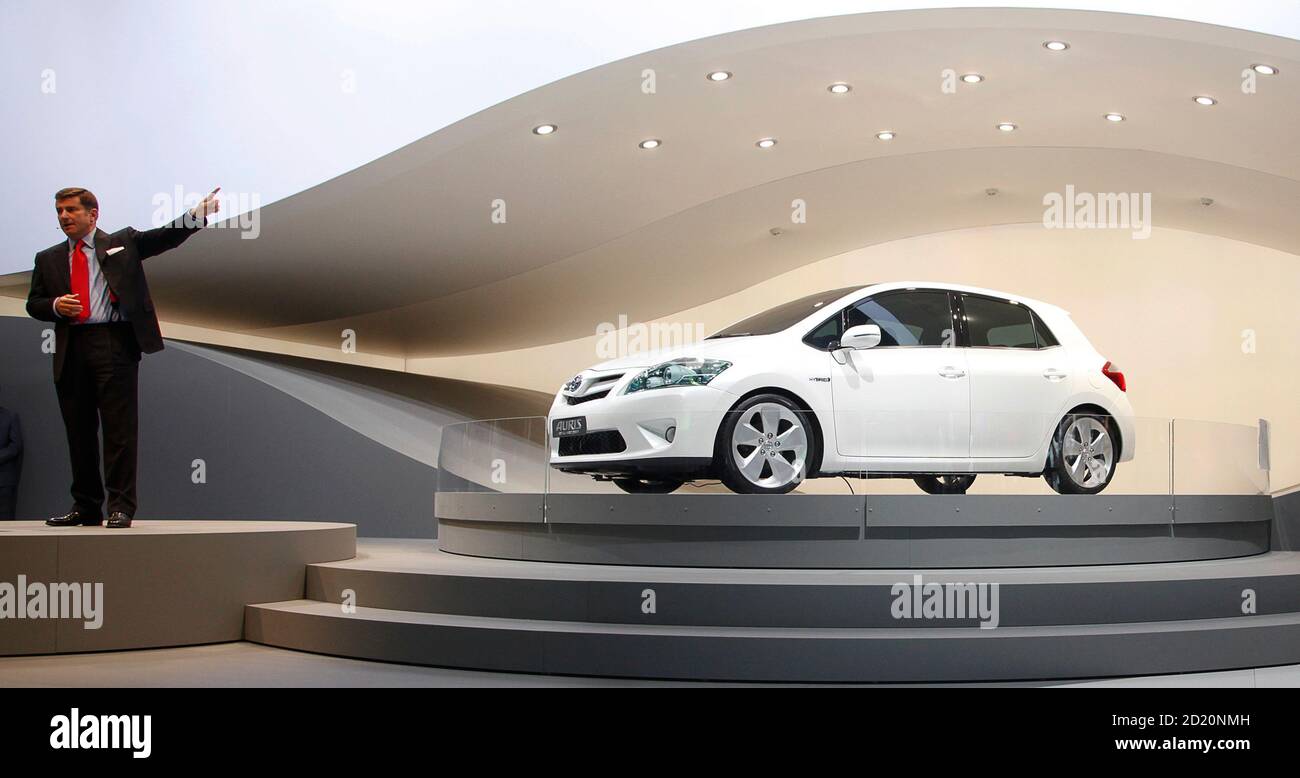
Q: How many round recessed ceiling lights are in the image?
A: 12